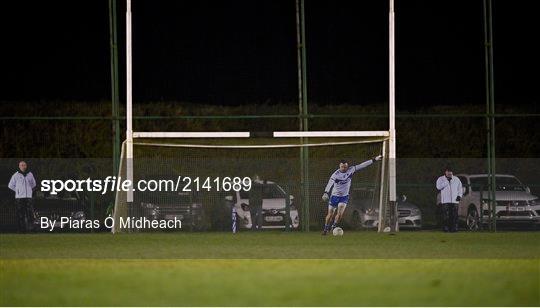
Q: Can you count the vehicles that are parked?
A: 5